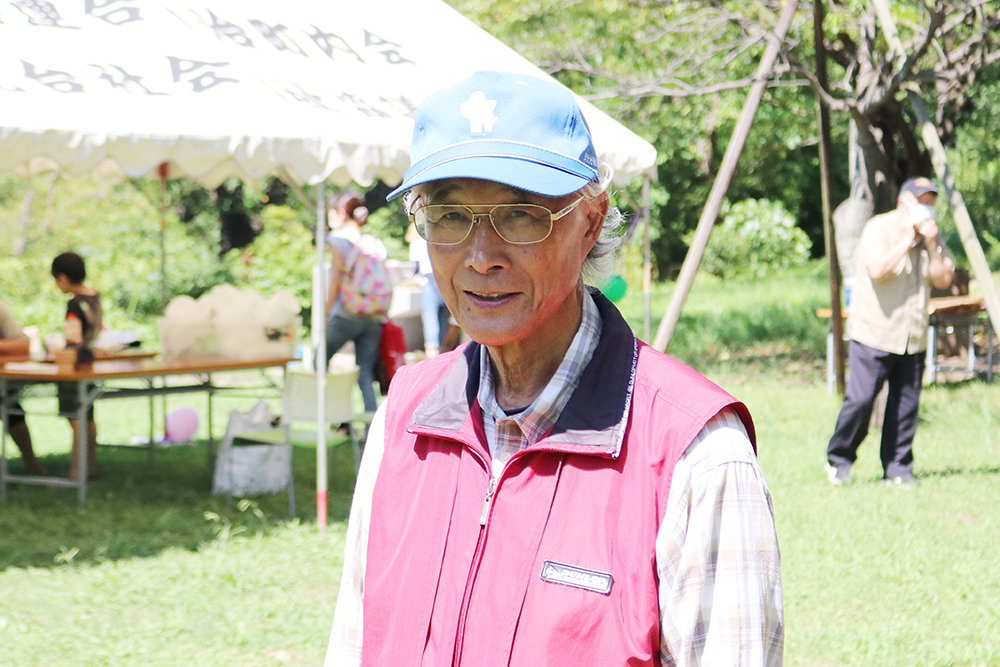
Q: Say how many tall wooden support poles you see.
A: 3